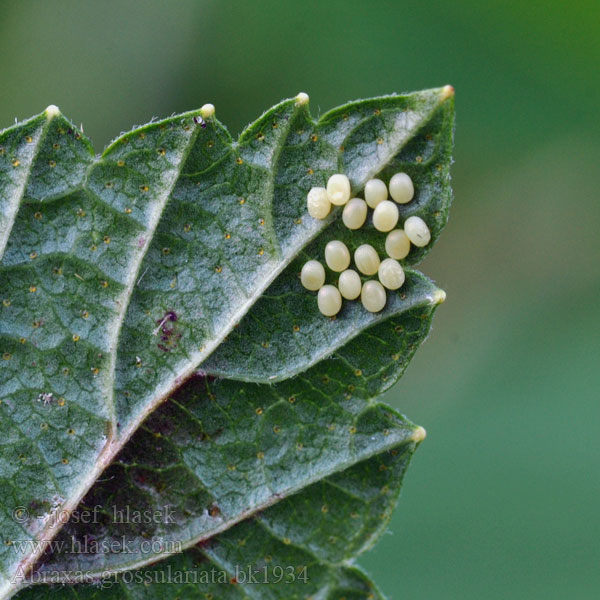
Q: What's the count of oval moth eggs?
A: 15